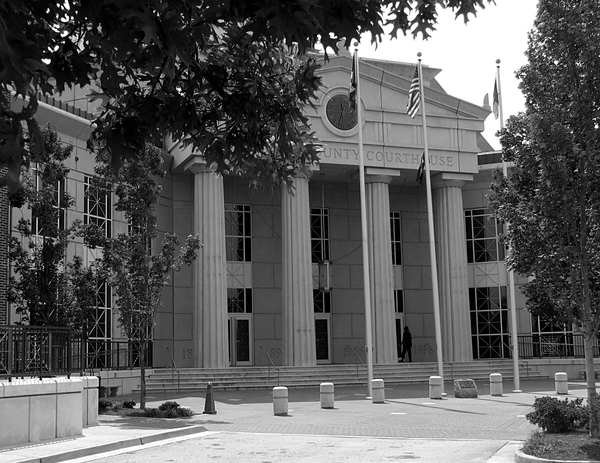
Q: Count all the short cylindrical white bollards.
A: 6